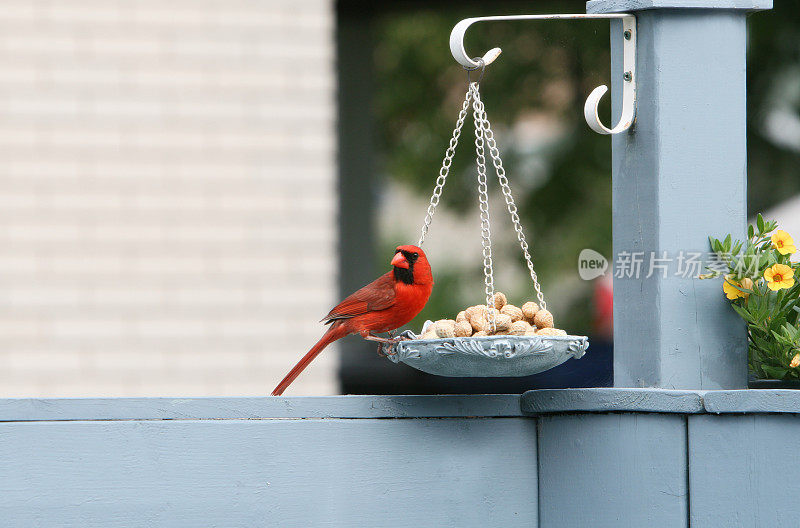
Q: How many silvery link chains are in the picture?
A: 3